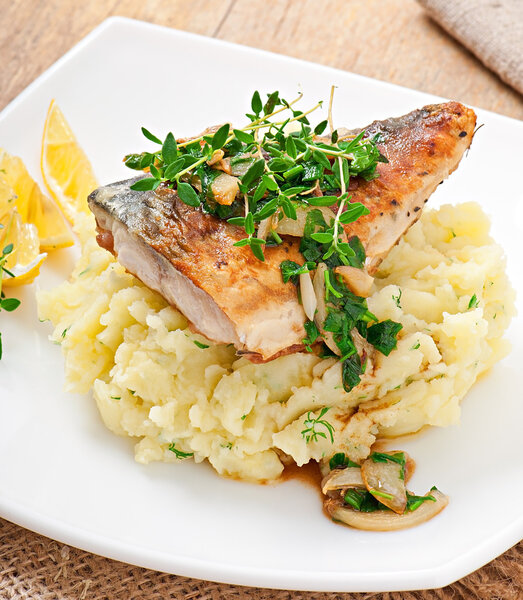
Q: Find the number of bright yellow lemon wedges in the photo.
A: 3